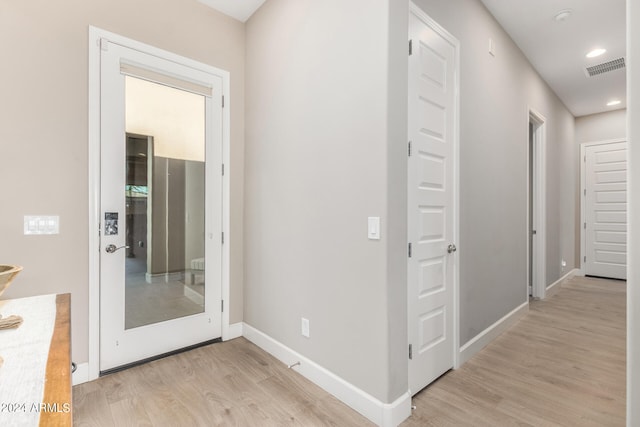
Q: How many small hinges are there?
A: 12